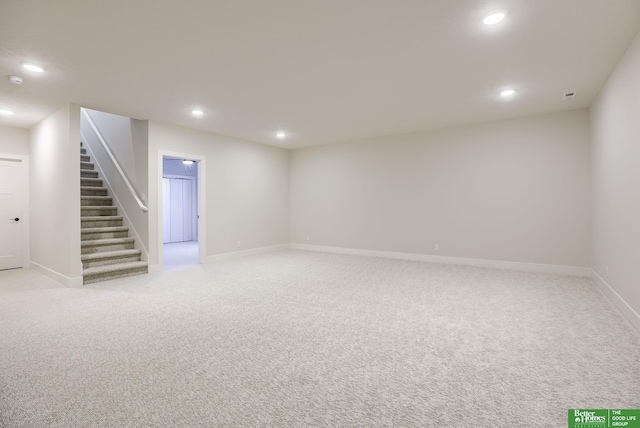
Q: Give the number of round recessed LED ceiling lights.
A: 6